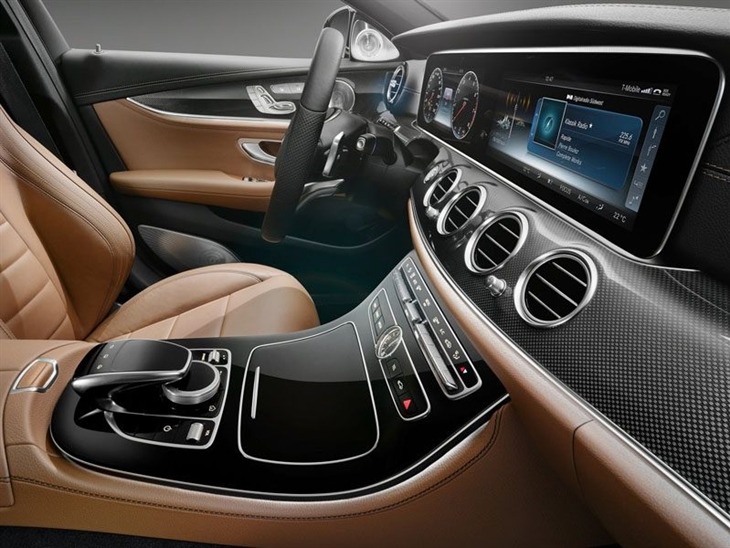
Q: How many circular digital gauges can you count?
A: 2